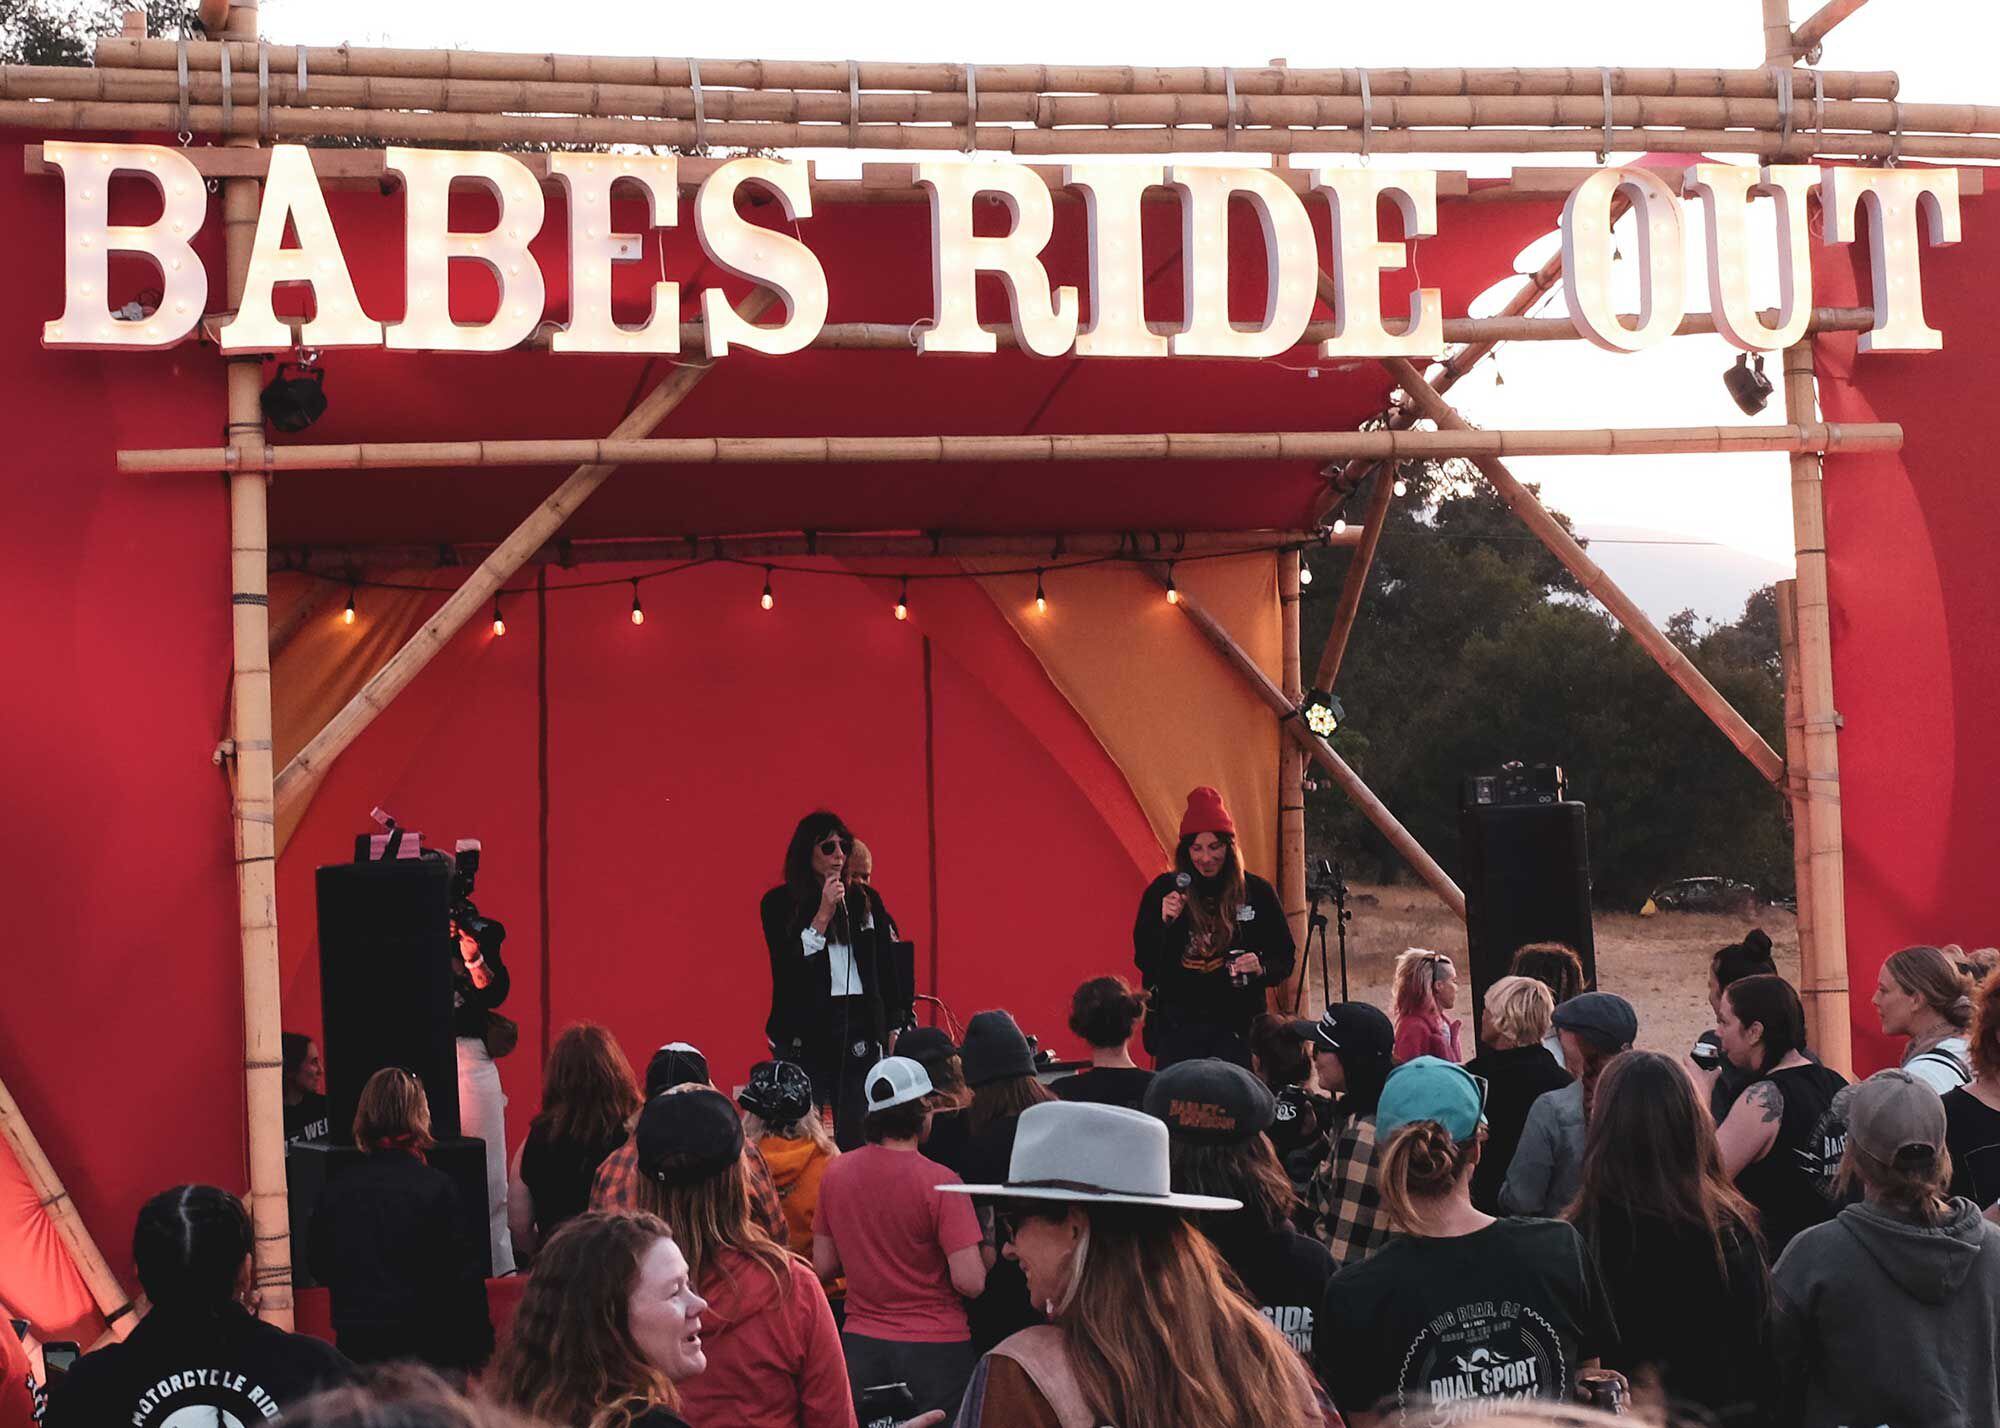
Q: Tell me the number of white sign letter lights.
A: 12